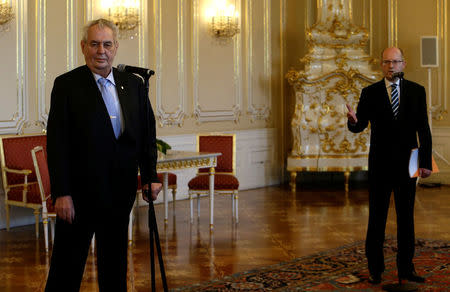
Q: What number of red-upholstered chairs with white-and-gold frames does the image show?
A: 4